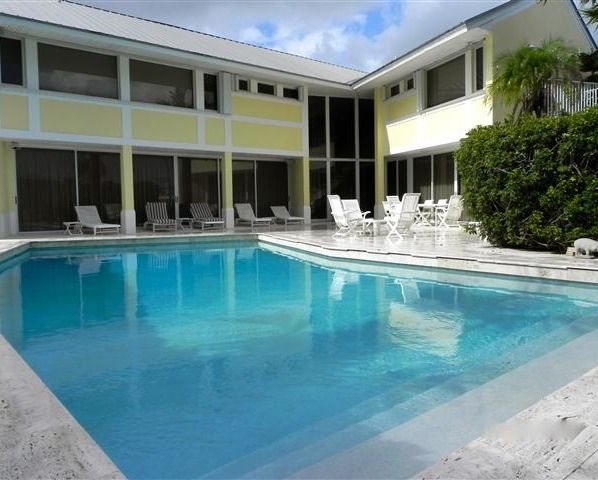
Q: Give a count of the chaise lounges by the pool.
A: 5